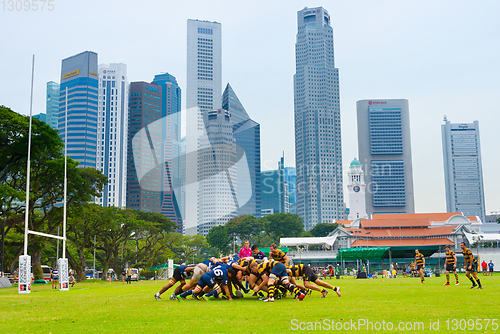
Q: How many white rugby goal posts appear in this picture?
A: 2